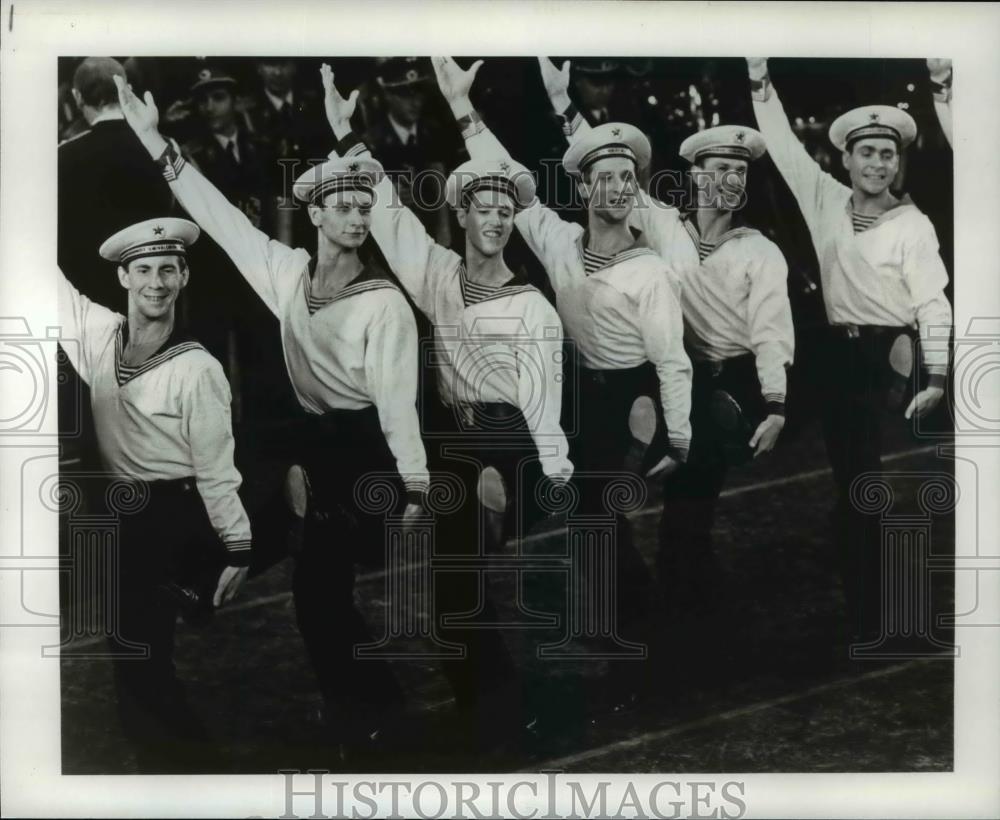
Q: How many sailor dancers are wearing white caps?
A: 6